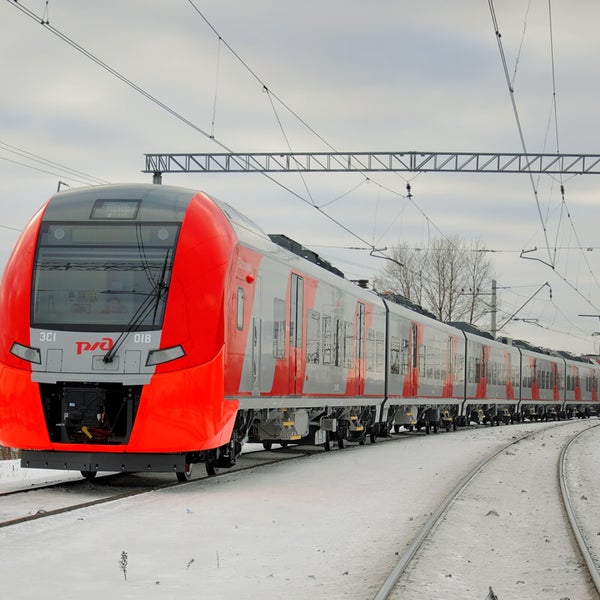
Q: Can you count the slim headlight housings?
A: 2